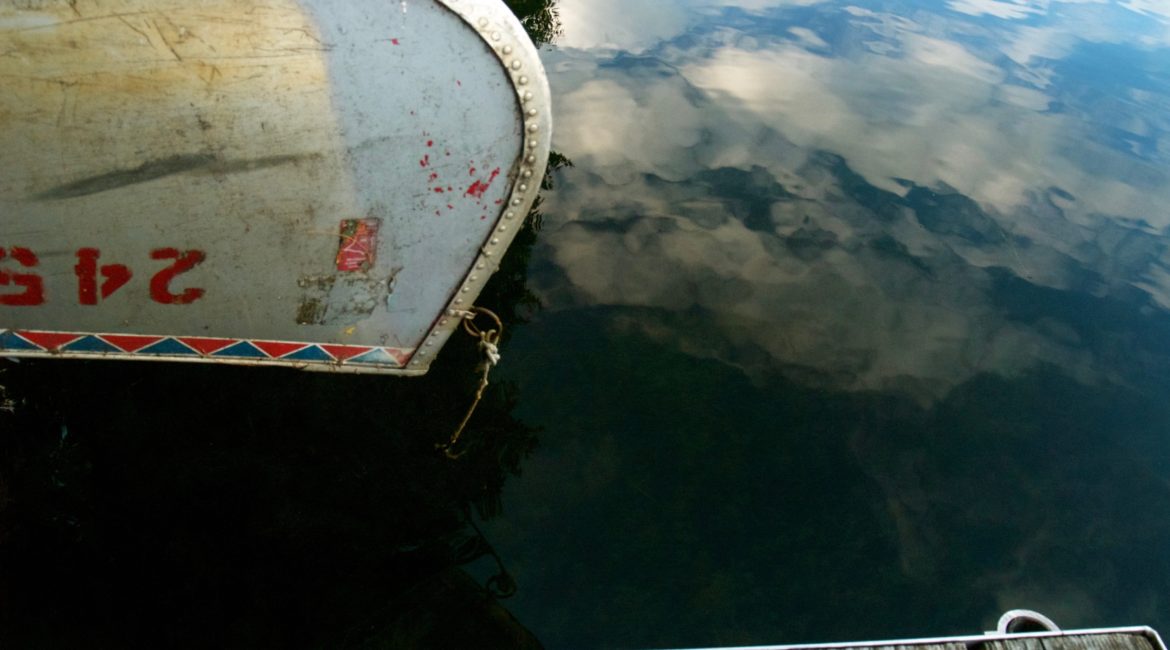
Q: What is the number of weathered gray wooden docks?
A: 1